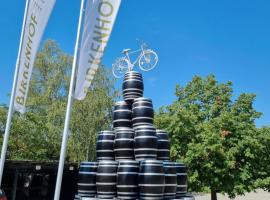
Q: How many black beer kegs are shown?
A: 13